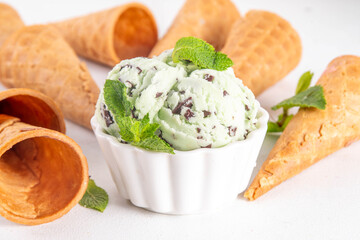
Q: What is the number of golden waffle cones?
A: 8